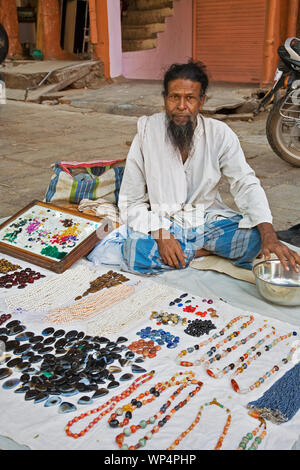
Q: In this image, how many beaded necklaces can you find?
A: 8